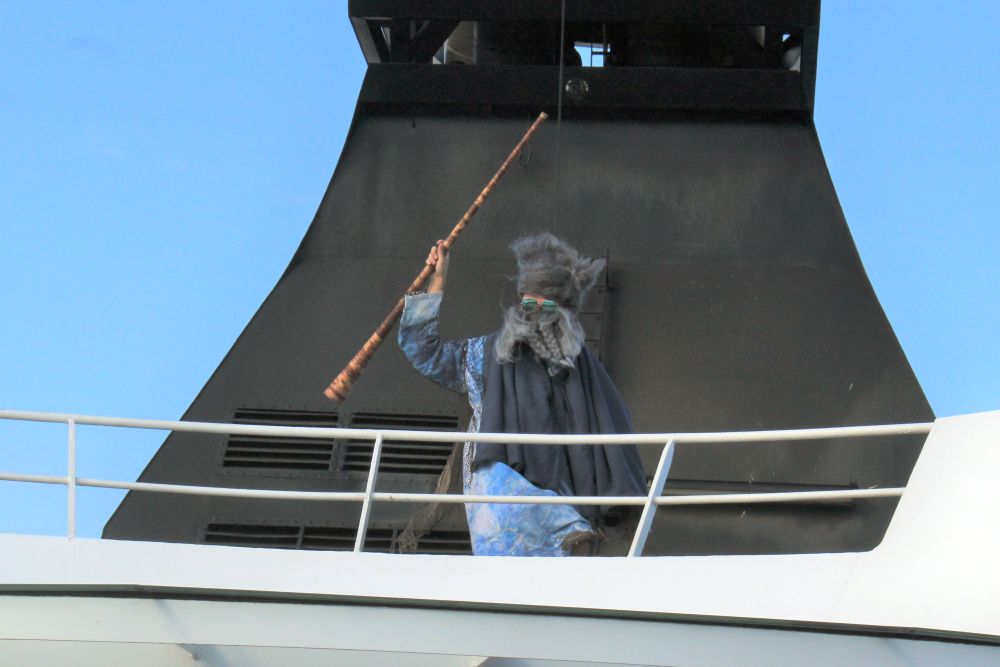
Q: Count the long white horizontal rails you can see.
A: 2